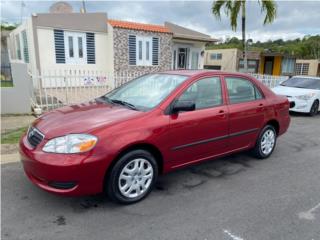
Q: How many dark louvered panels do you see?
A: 4